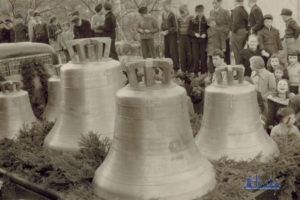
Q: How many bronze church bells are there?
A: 5